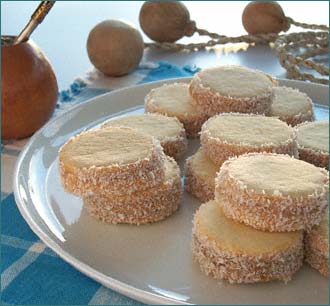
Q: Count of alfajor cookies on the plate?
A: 12